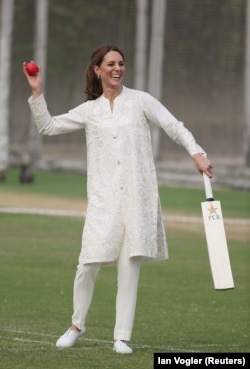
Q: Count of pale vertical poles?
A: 5